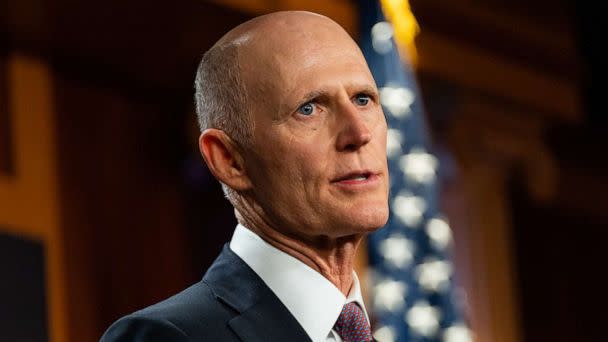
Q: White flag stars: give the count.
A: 12